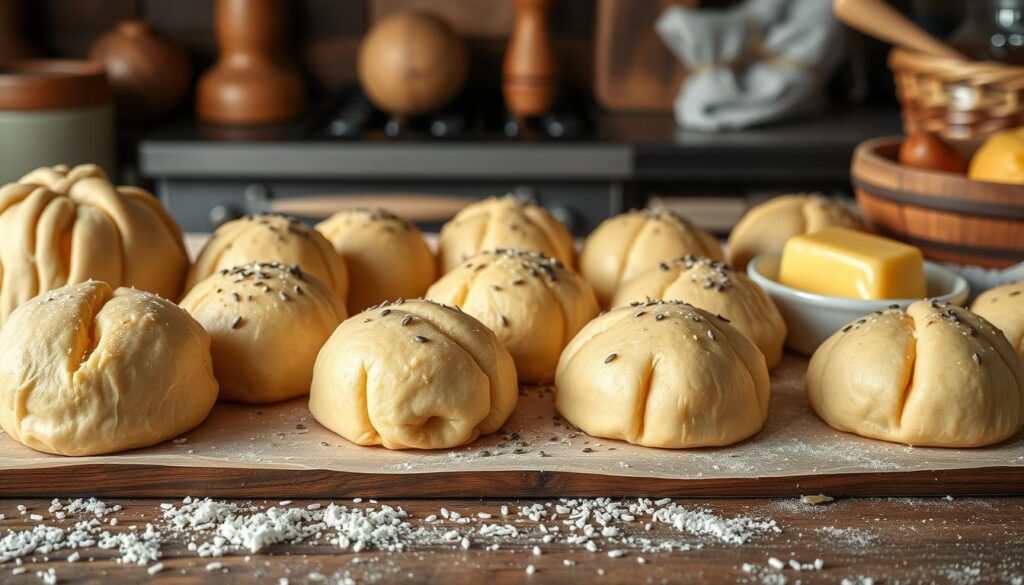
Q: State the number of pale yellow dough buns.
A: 14